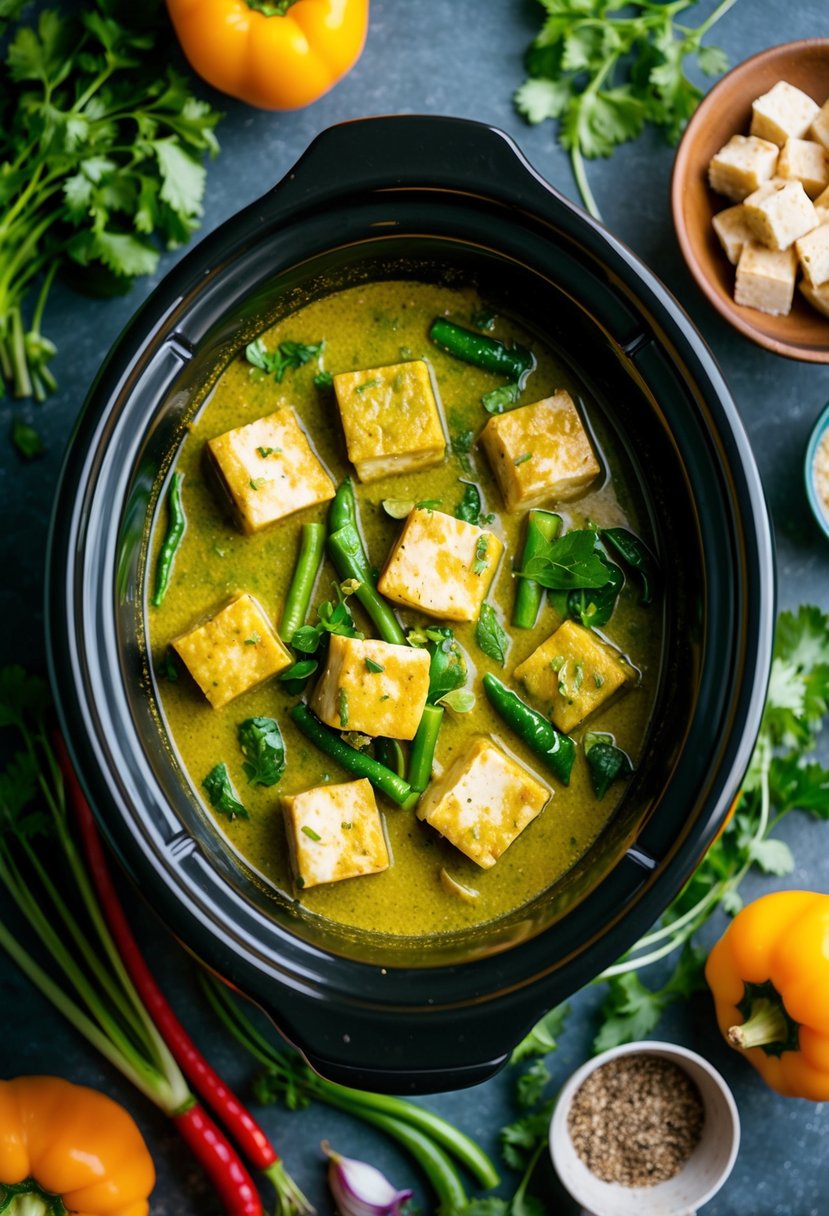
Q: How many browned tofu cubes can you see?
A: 9